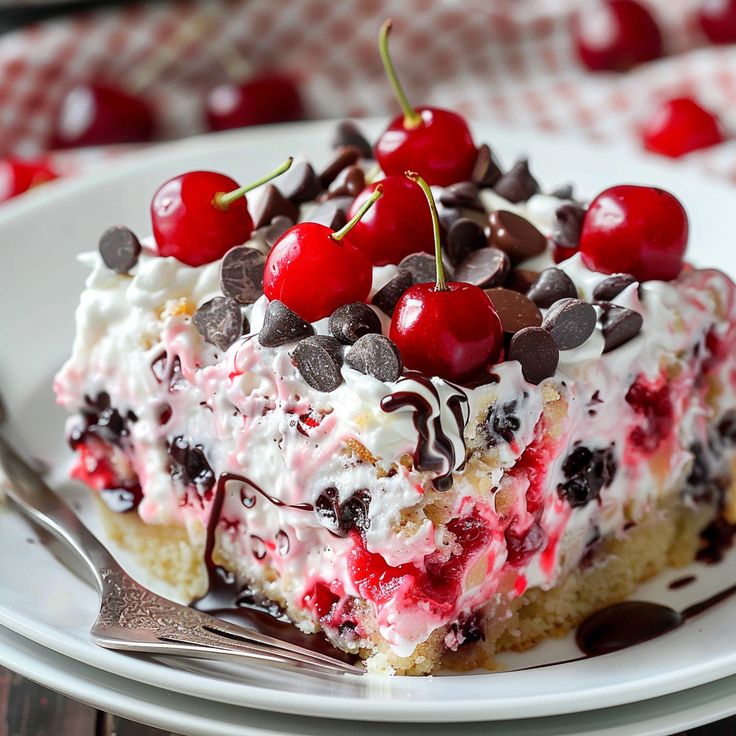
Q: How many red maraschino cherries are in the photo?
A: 12